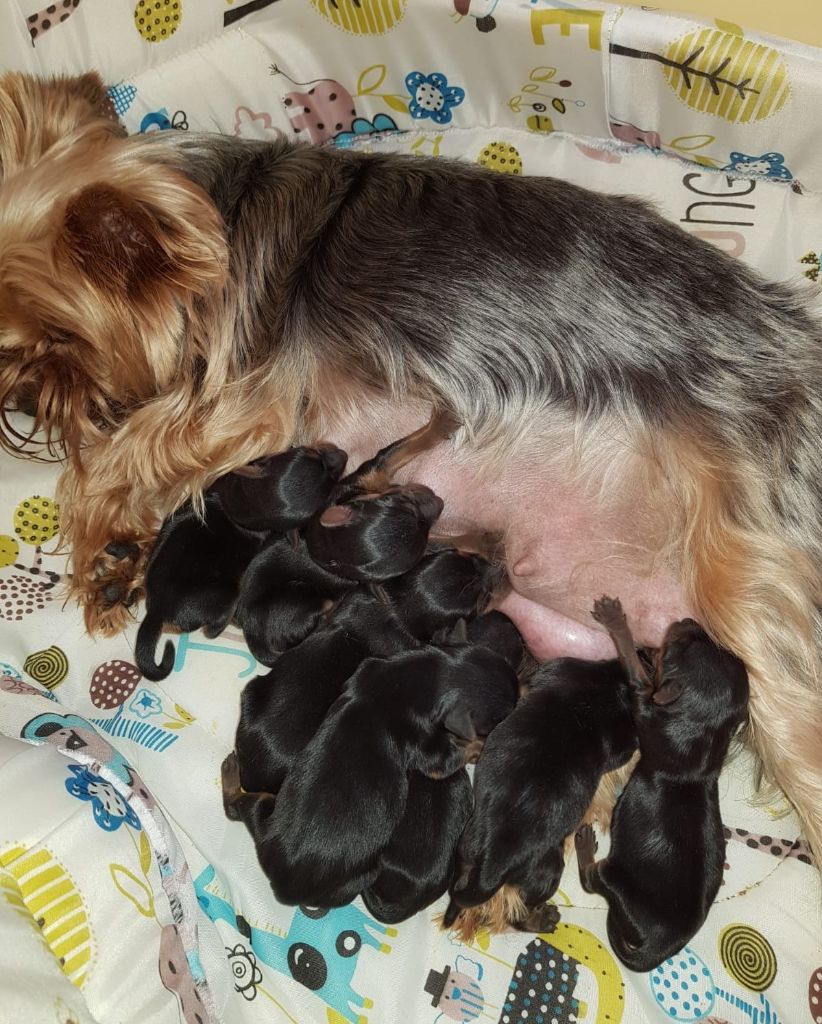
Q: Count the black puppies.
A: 7